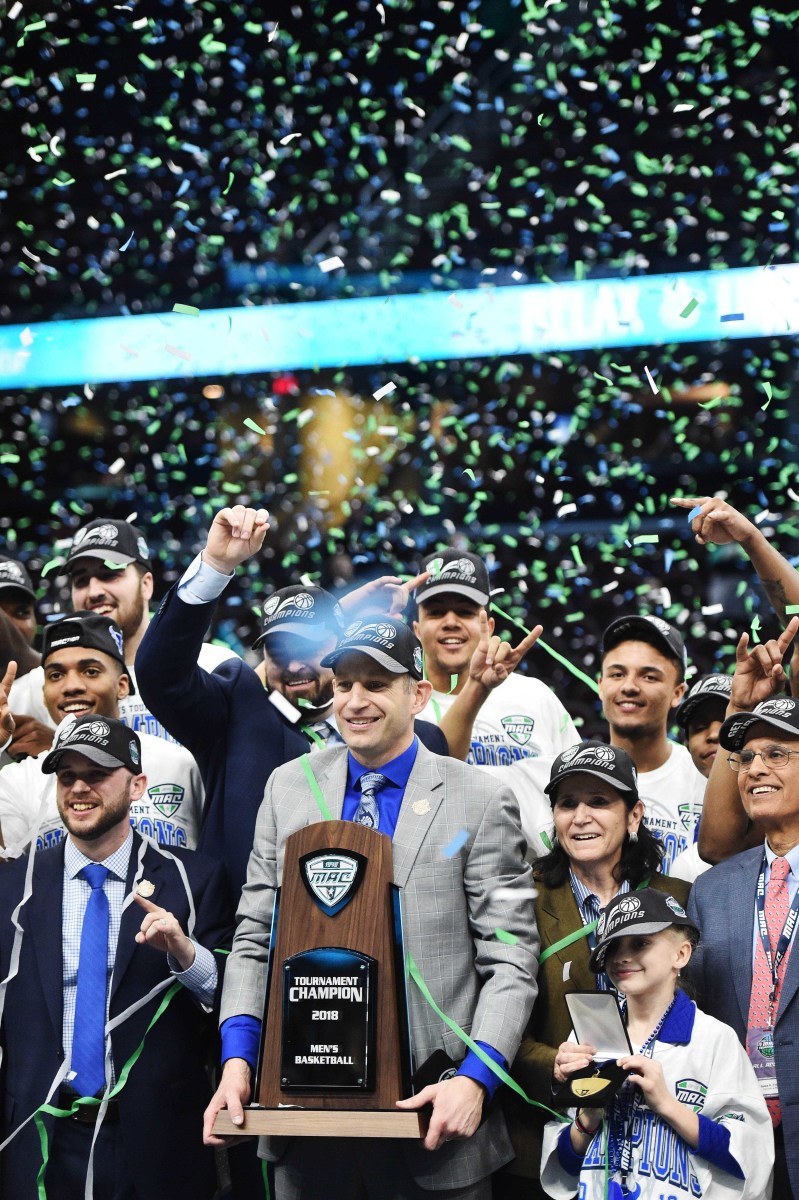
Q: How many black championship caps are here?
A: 12